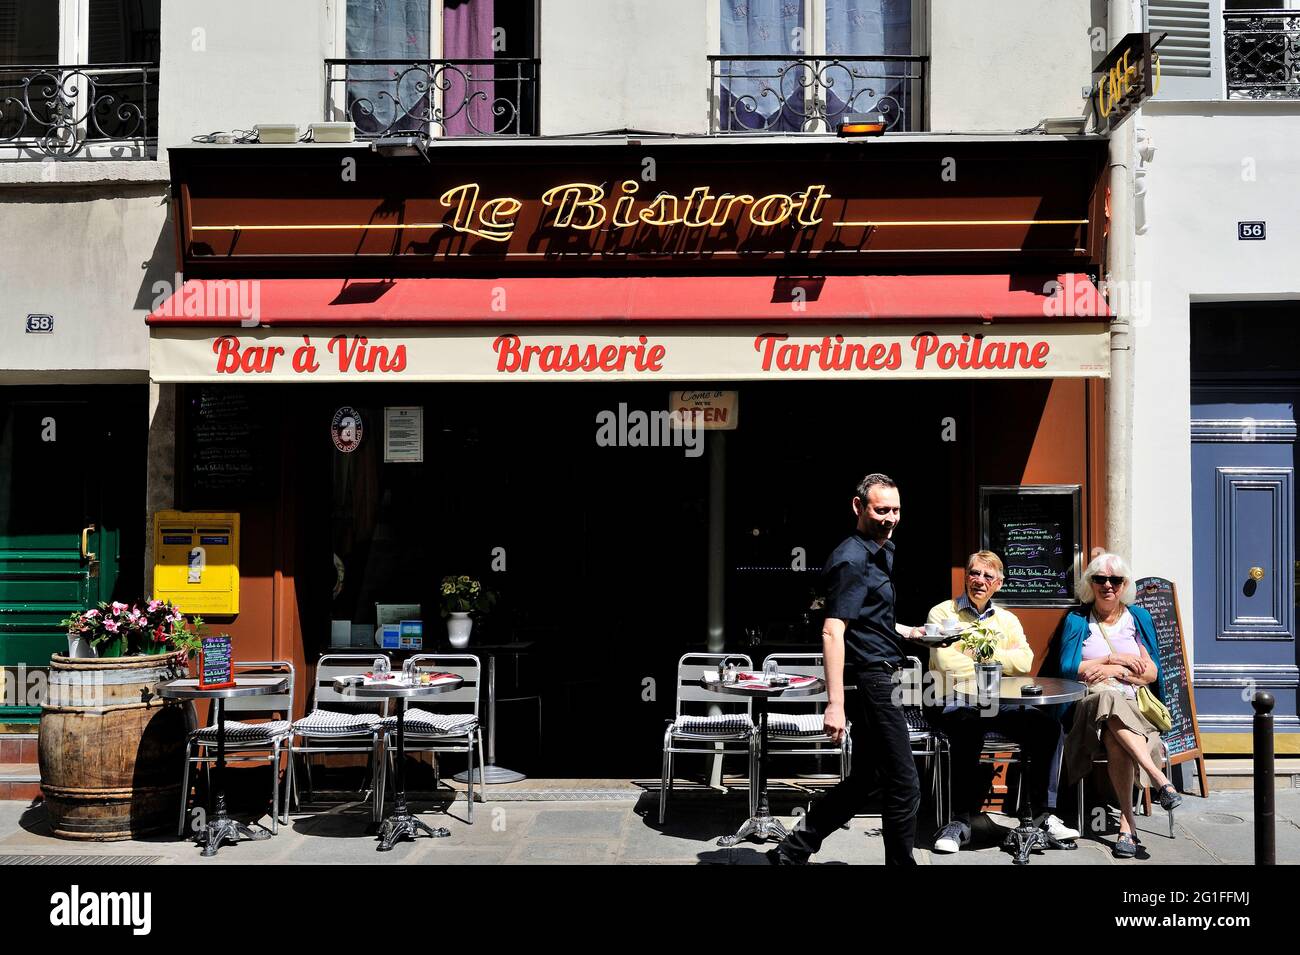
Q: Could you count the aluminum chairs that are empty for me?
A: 6